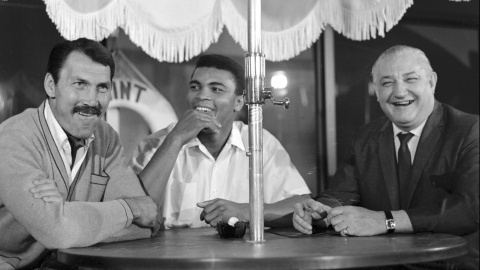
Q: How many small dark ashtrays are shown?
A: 1